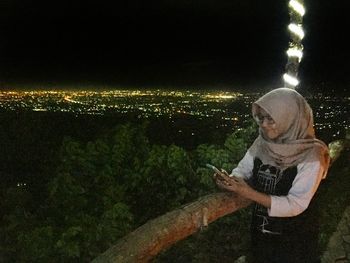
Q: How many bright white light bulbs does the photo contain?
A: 4